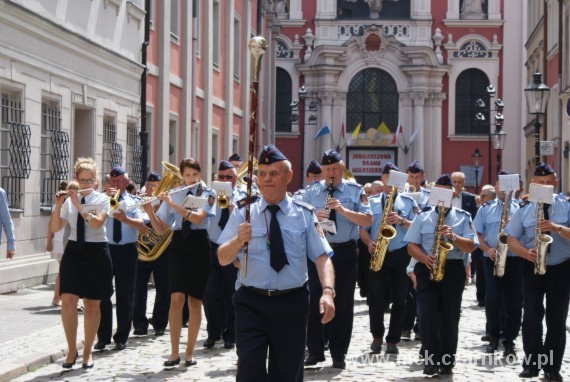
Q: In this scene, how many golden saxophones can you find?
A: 2